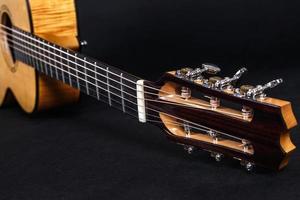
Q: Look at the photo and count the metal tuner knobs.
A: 6